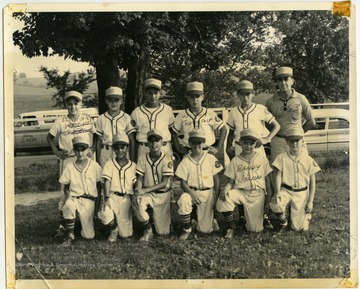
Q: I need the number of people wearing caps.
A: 12